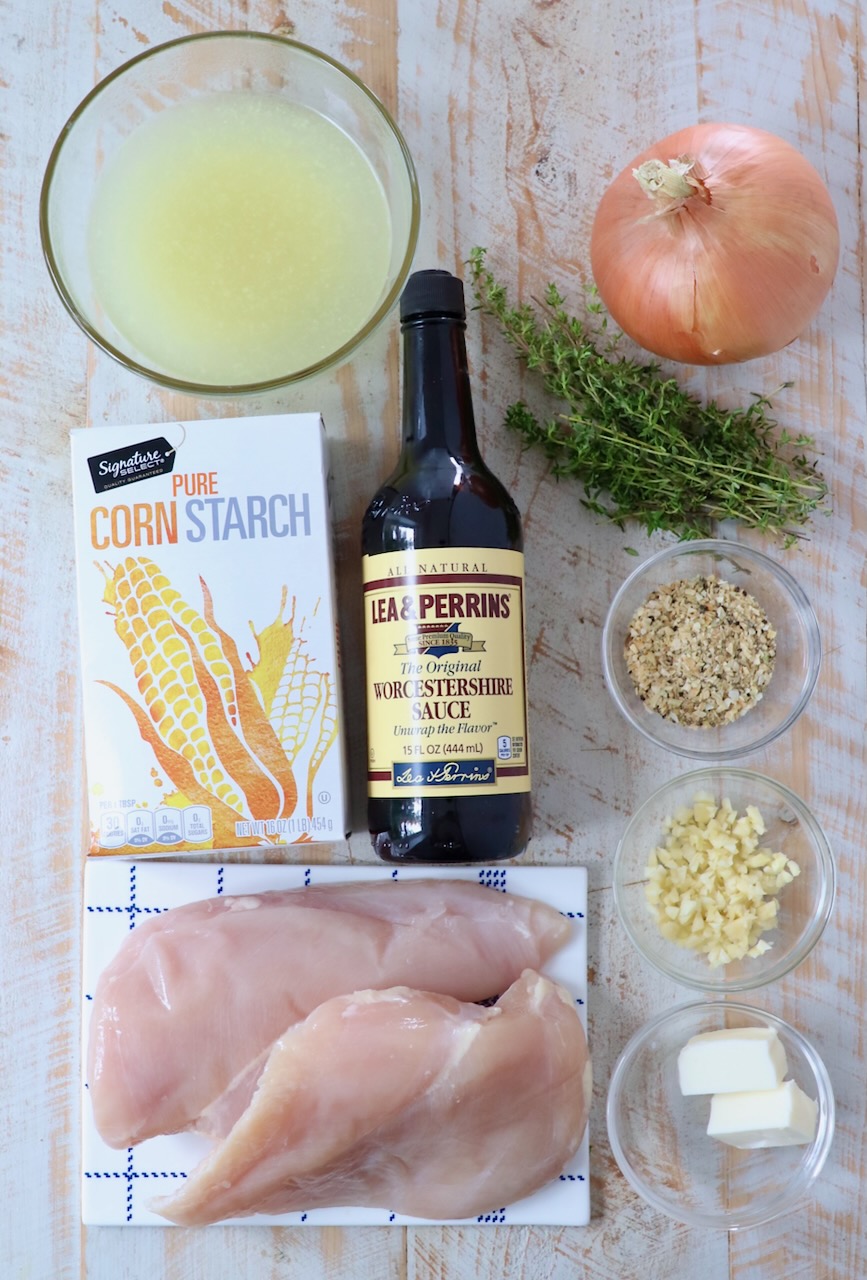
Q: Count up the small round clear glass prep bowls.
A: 3